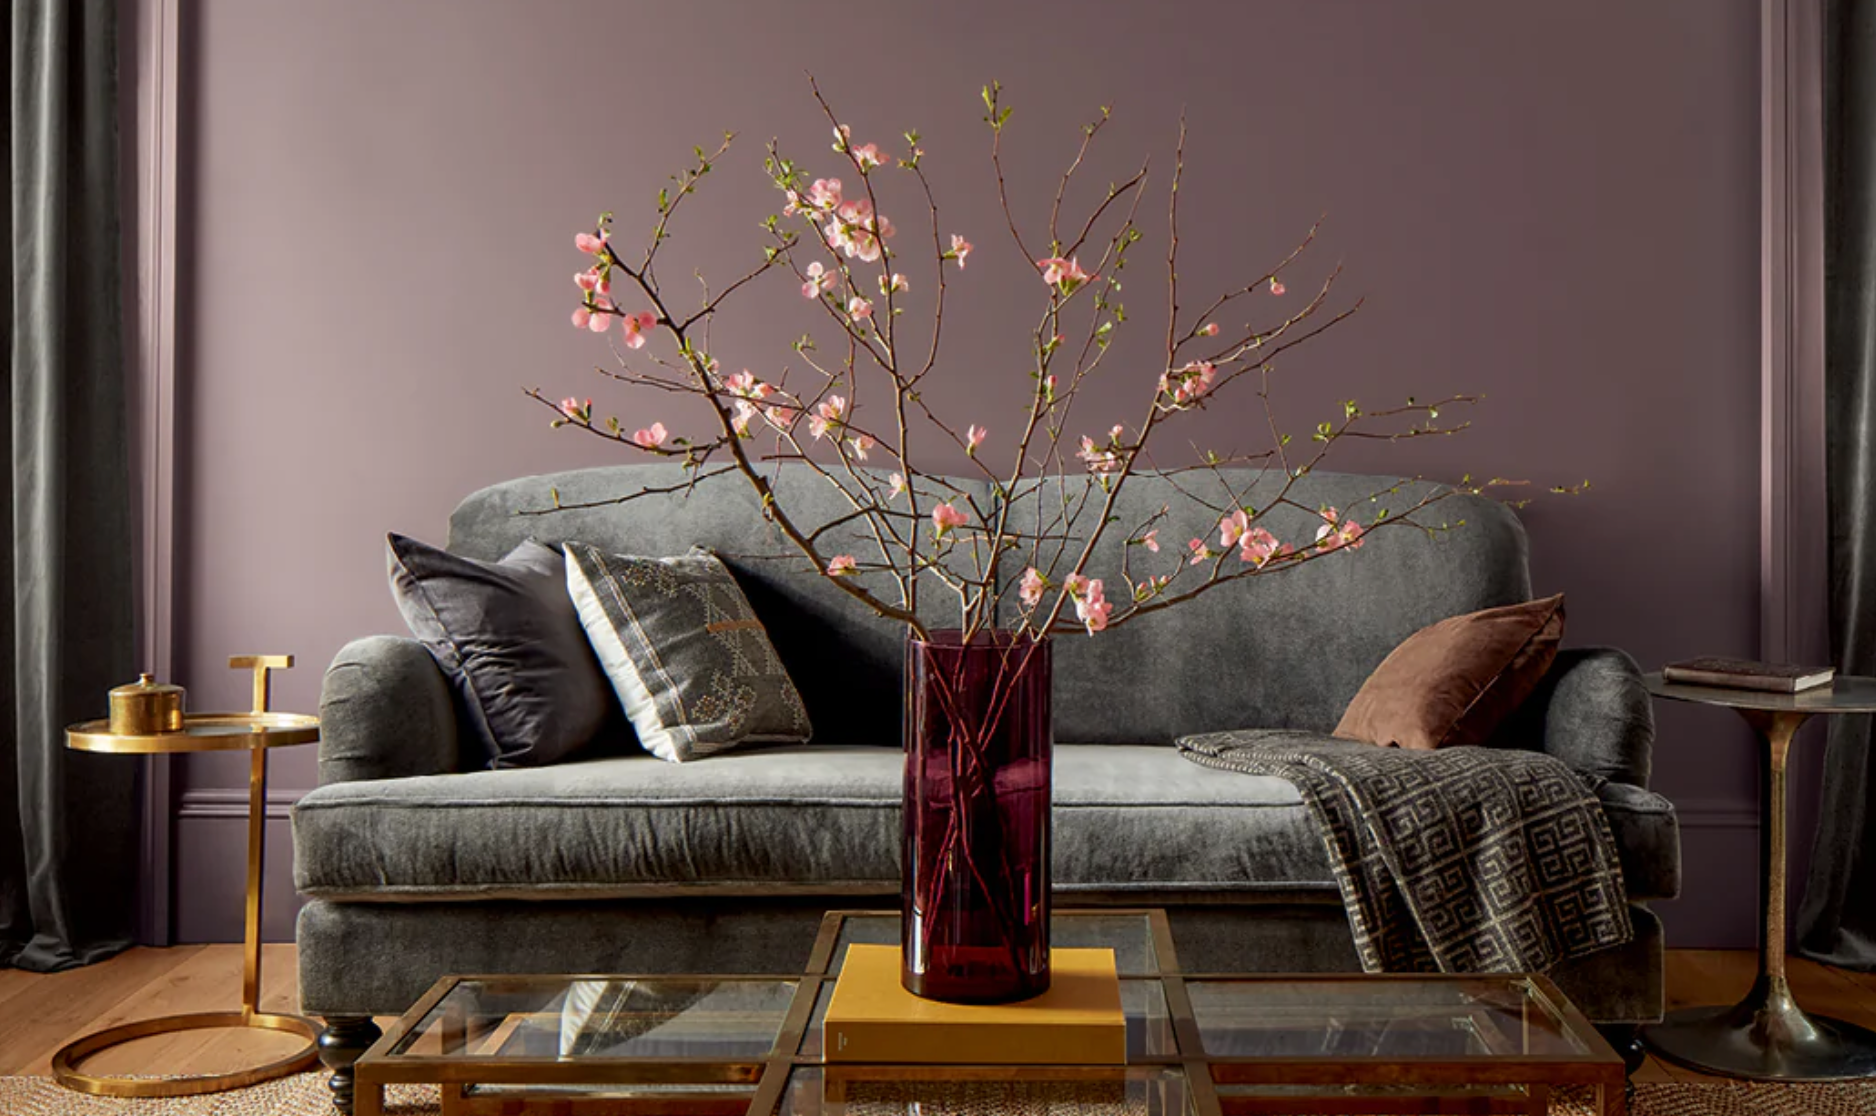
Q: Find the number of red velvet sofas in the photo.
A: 0